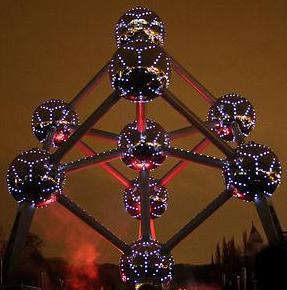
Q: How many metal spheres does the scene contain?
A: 9